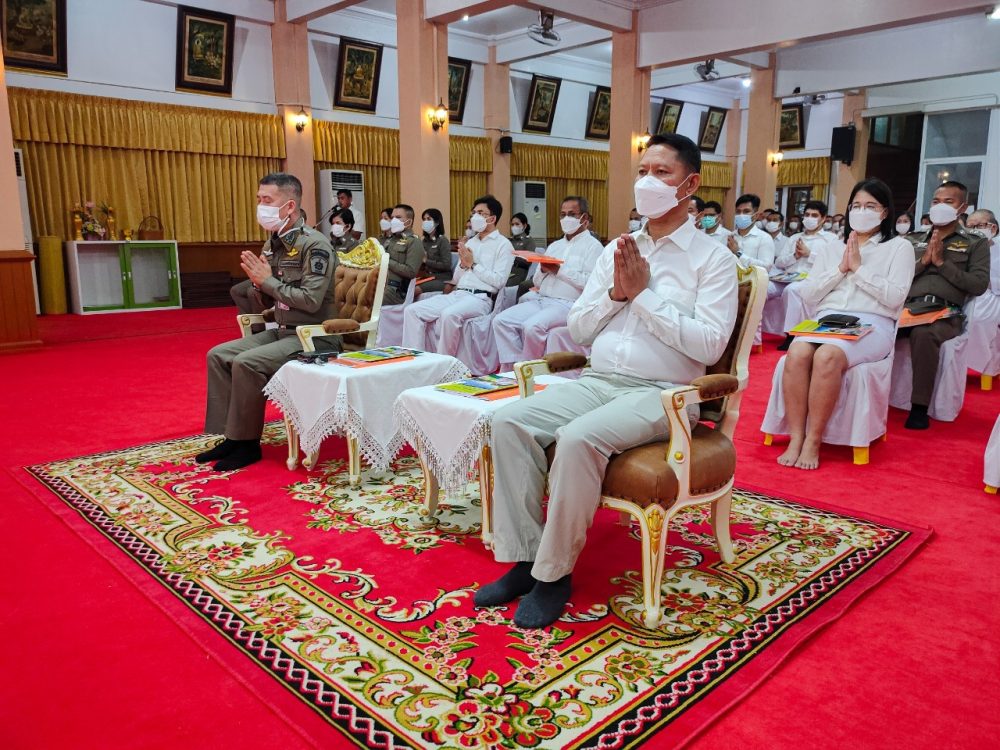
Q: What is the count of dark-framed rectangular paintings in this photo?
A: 9